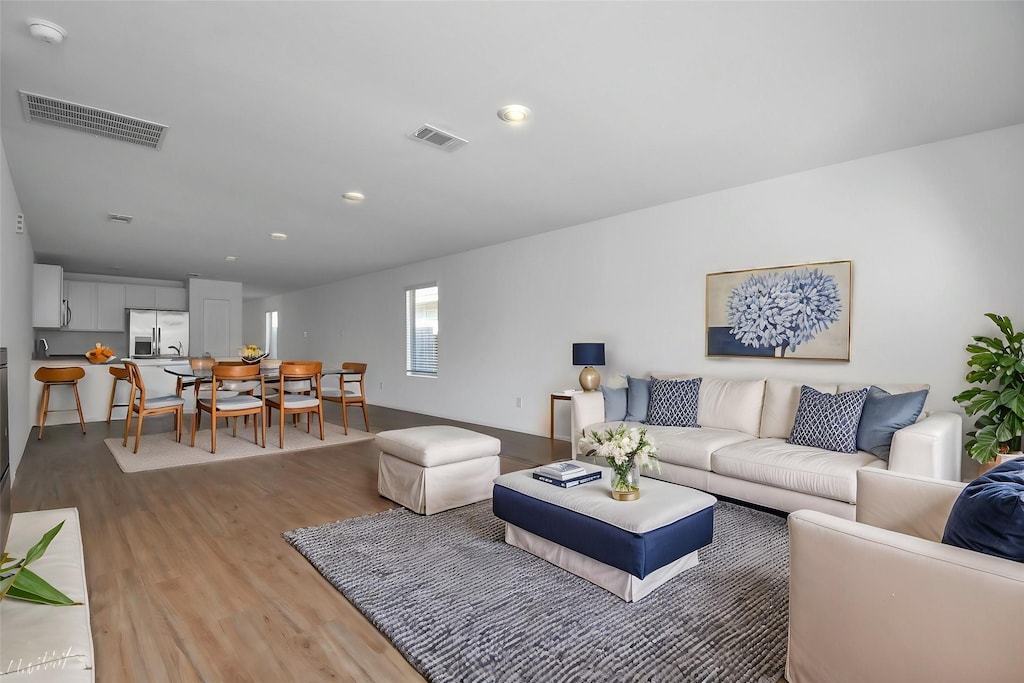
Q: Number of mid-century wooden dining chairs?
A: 6